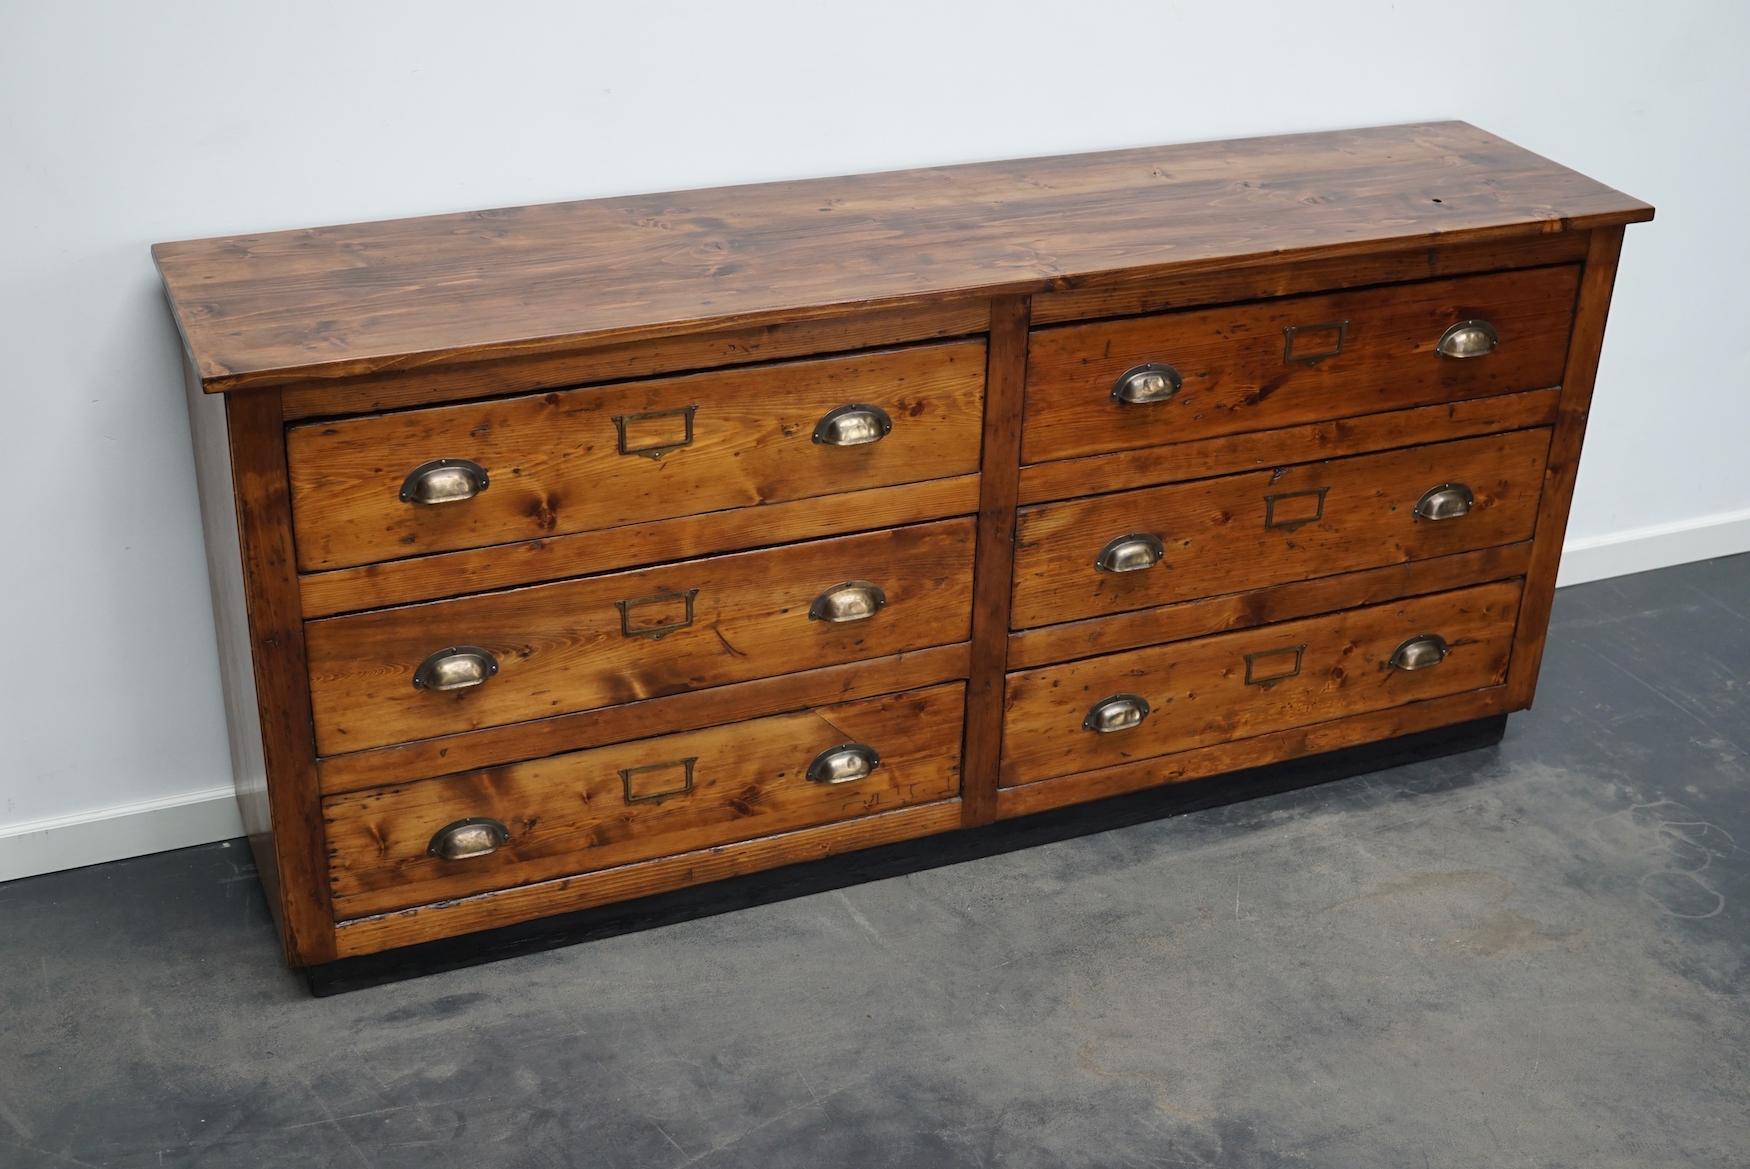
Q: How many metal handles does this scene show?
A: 12